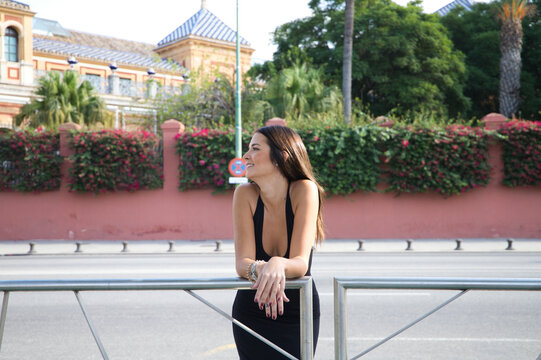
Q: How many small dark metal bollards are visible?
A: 9